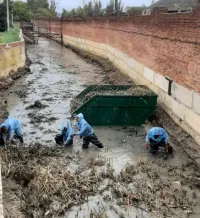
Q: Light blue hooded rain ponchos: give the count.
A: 4